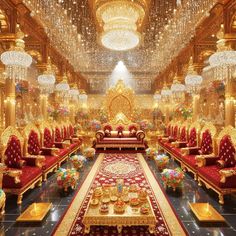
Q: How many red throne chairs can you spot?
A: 12